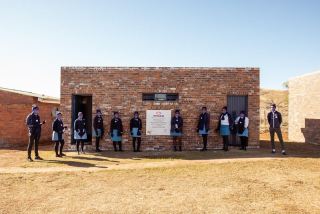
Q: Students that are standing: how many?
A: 11